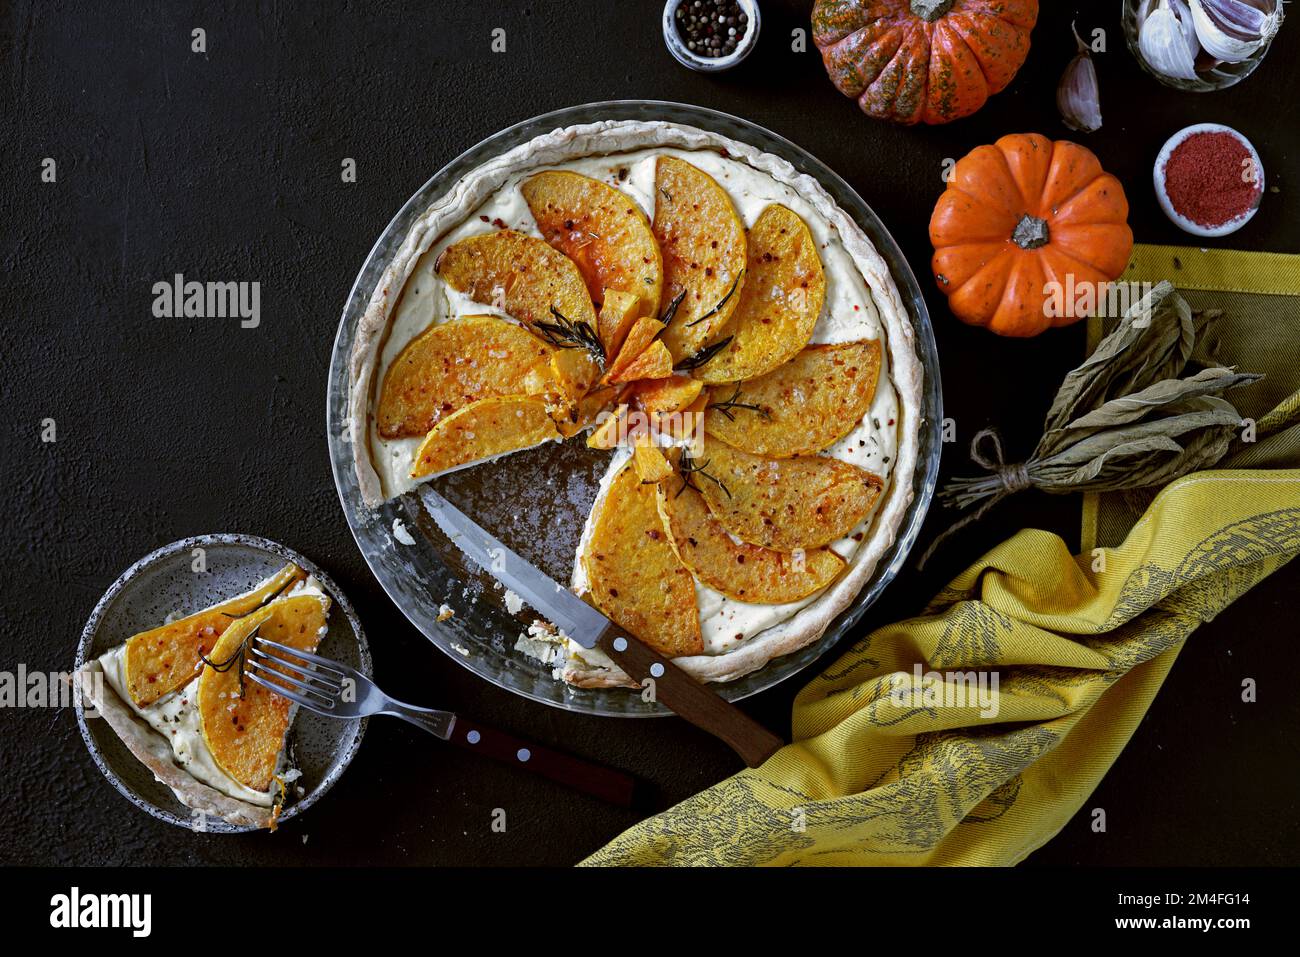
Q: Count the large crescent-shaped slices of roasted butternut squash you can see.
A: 12